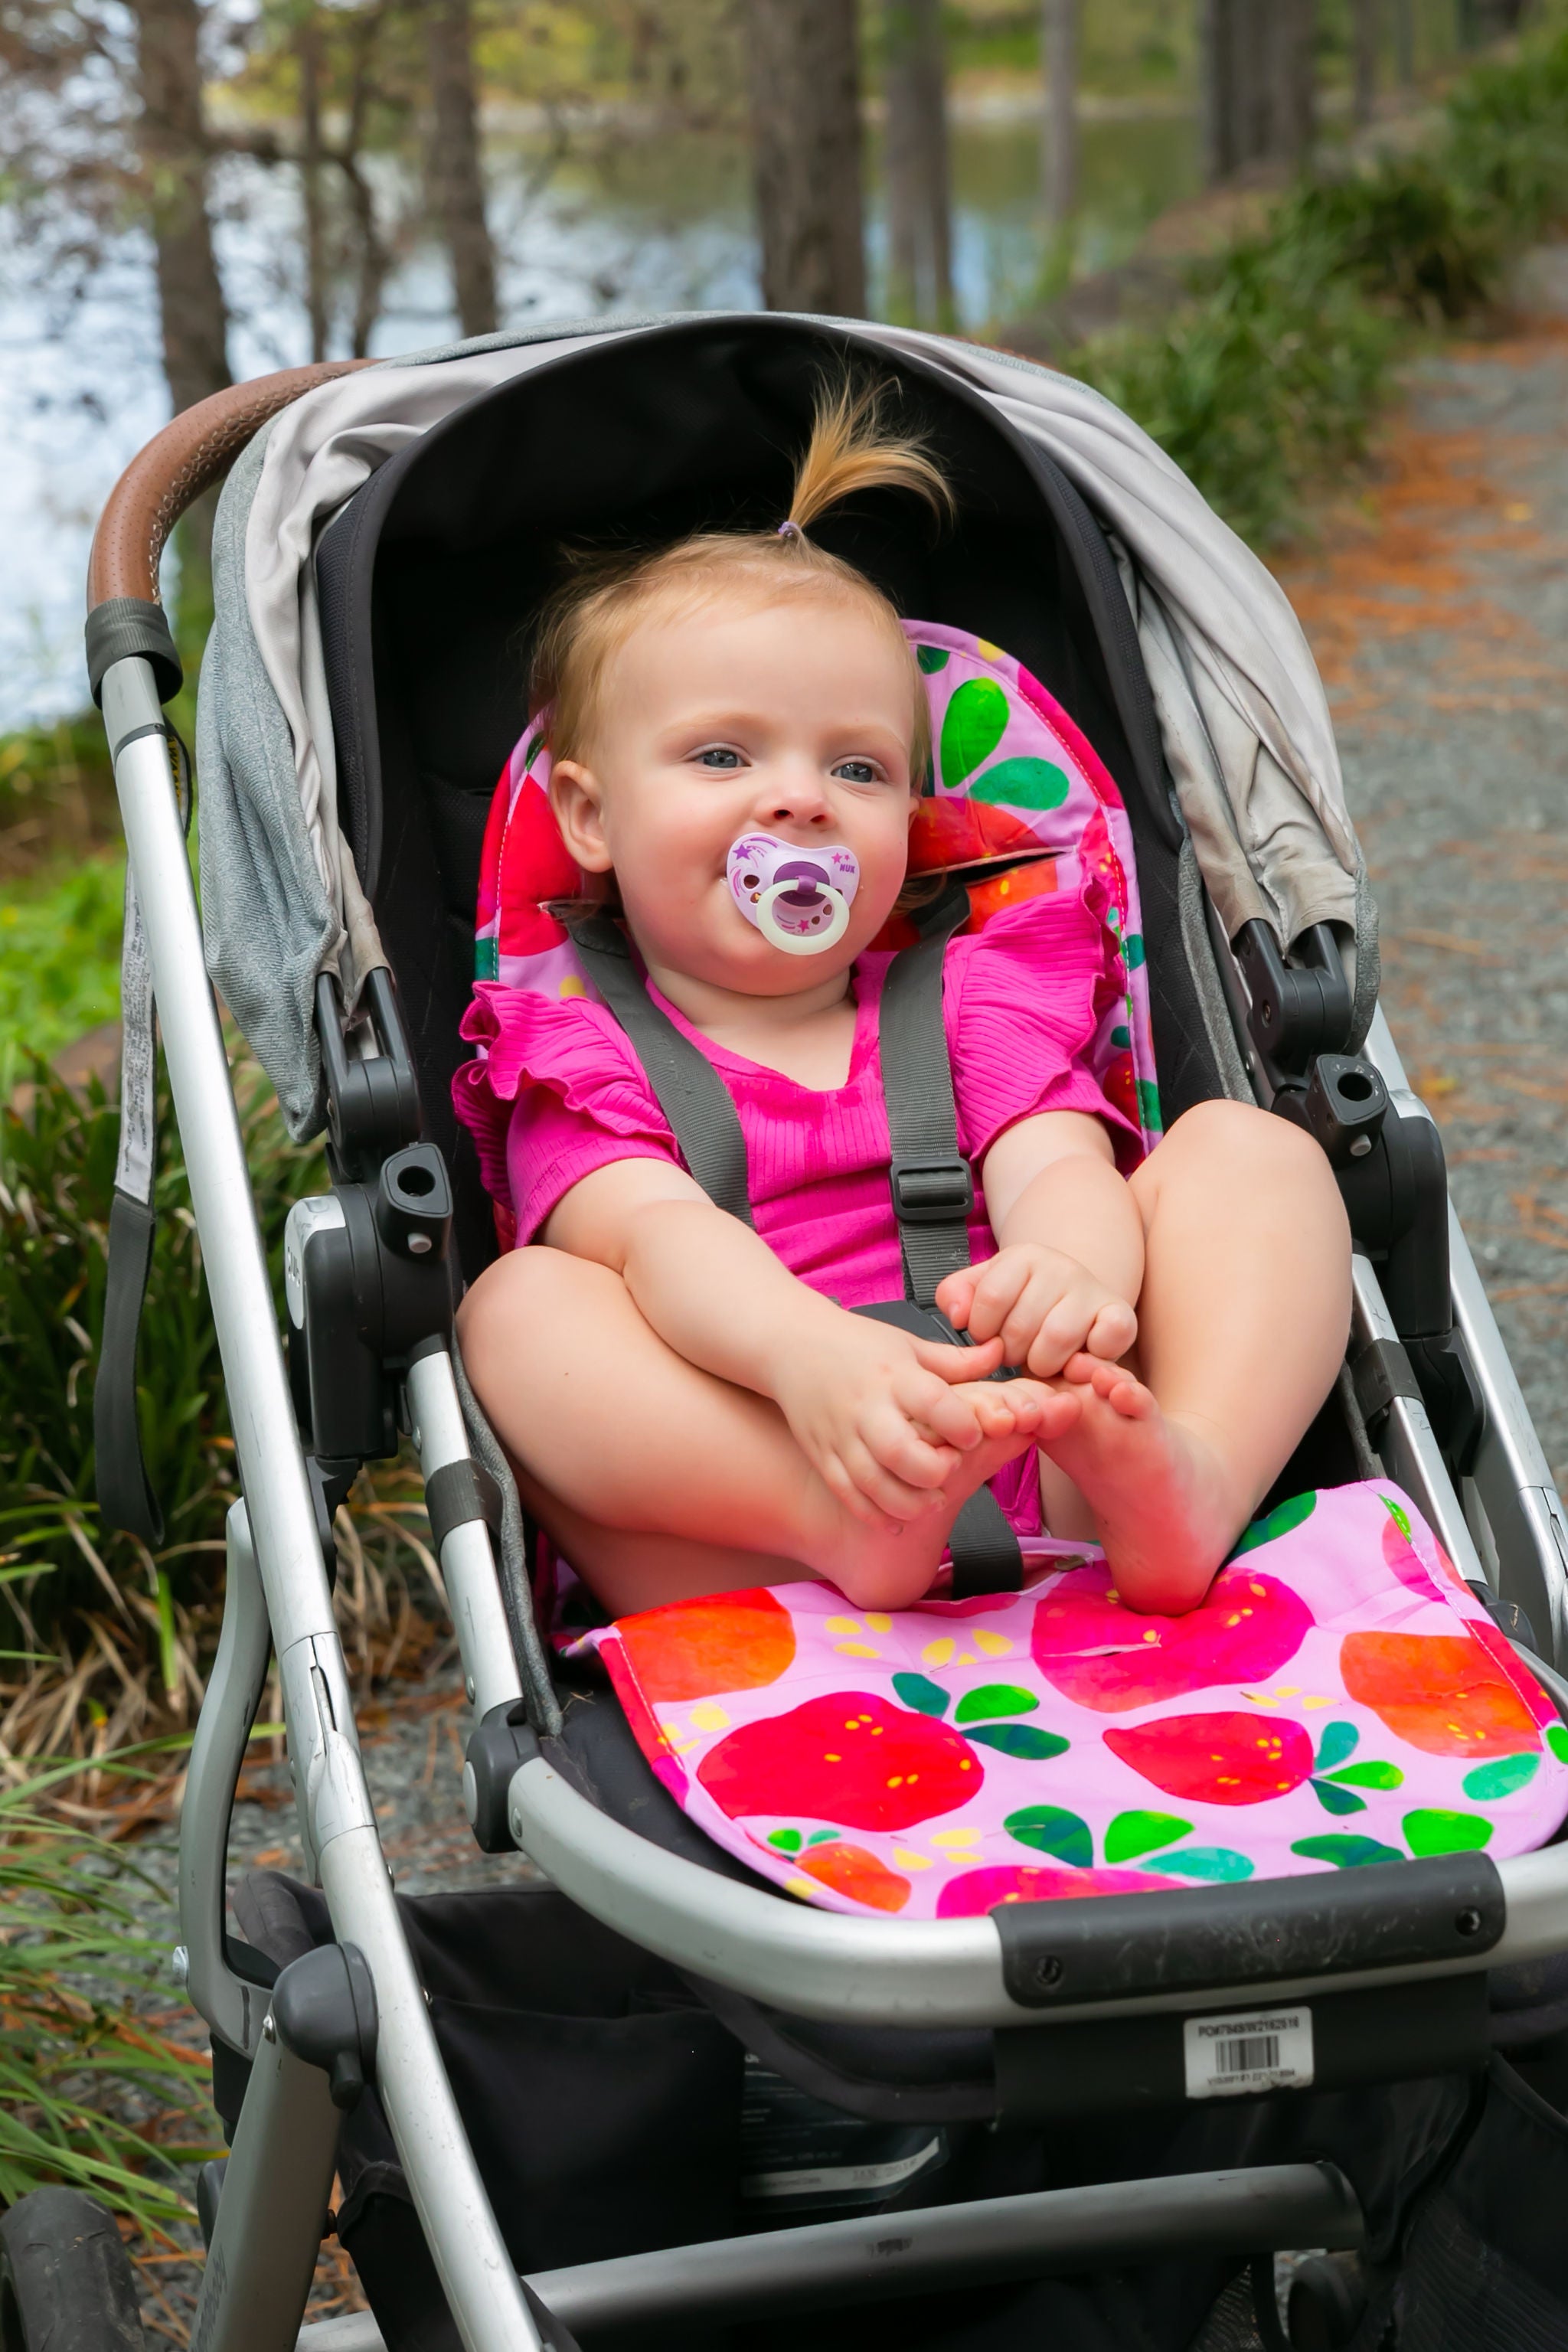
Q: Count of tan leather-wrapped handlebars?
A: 1